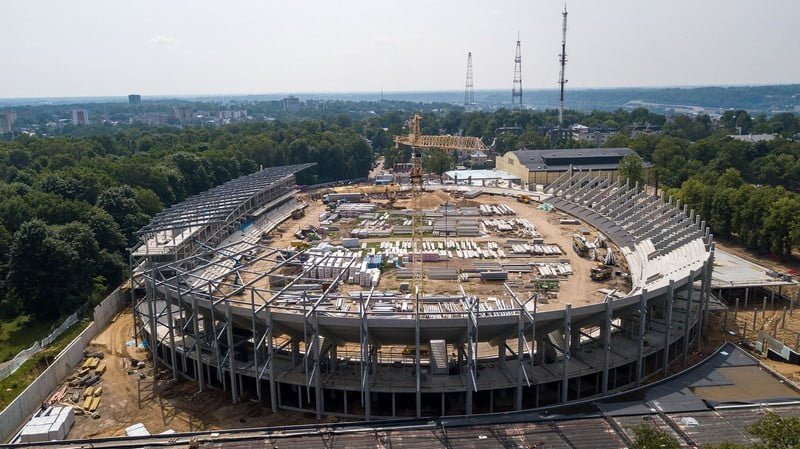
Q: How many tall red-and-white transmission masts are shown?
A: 3